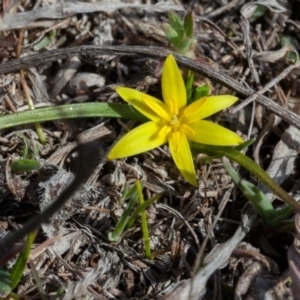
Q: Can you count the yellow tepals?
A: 6